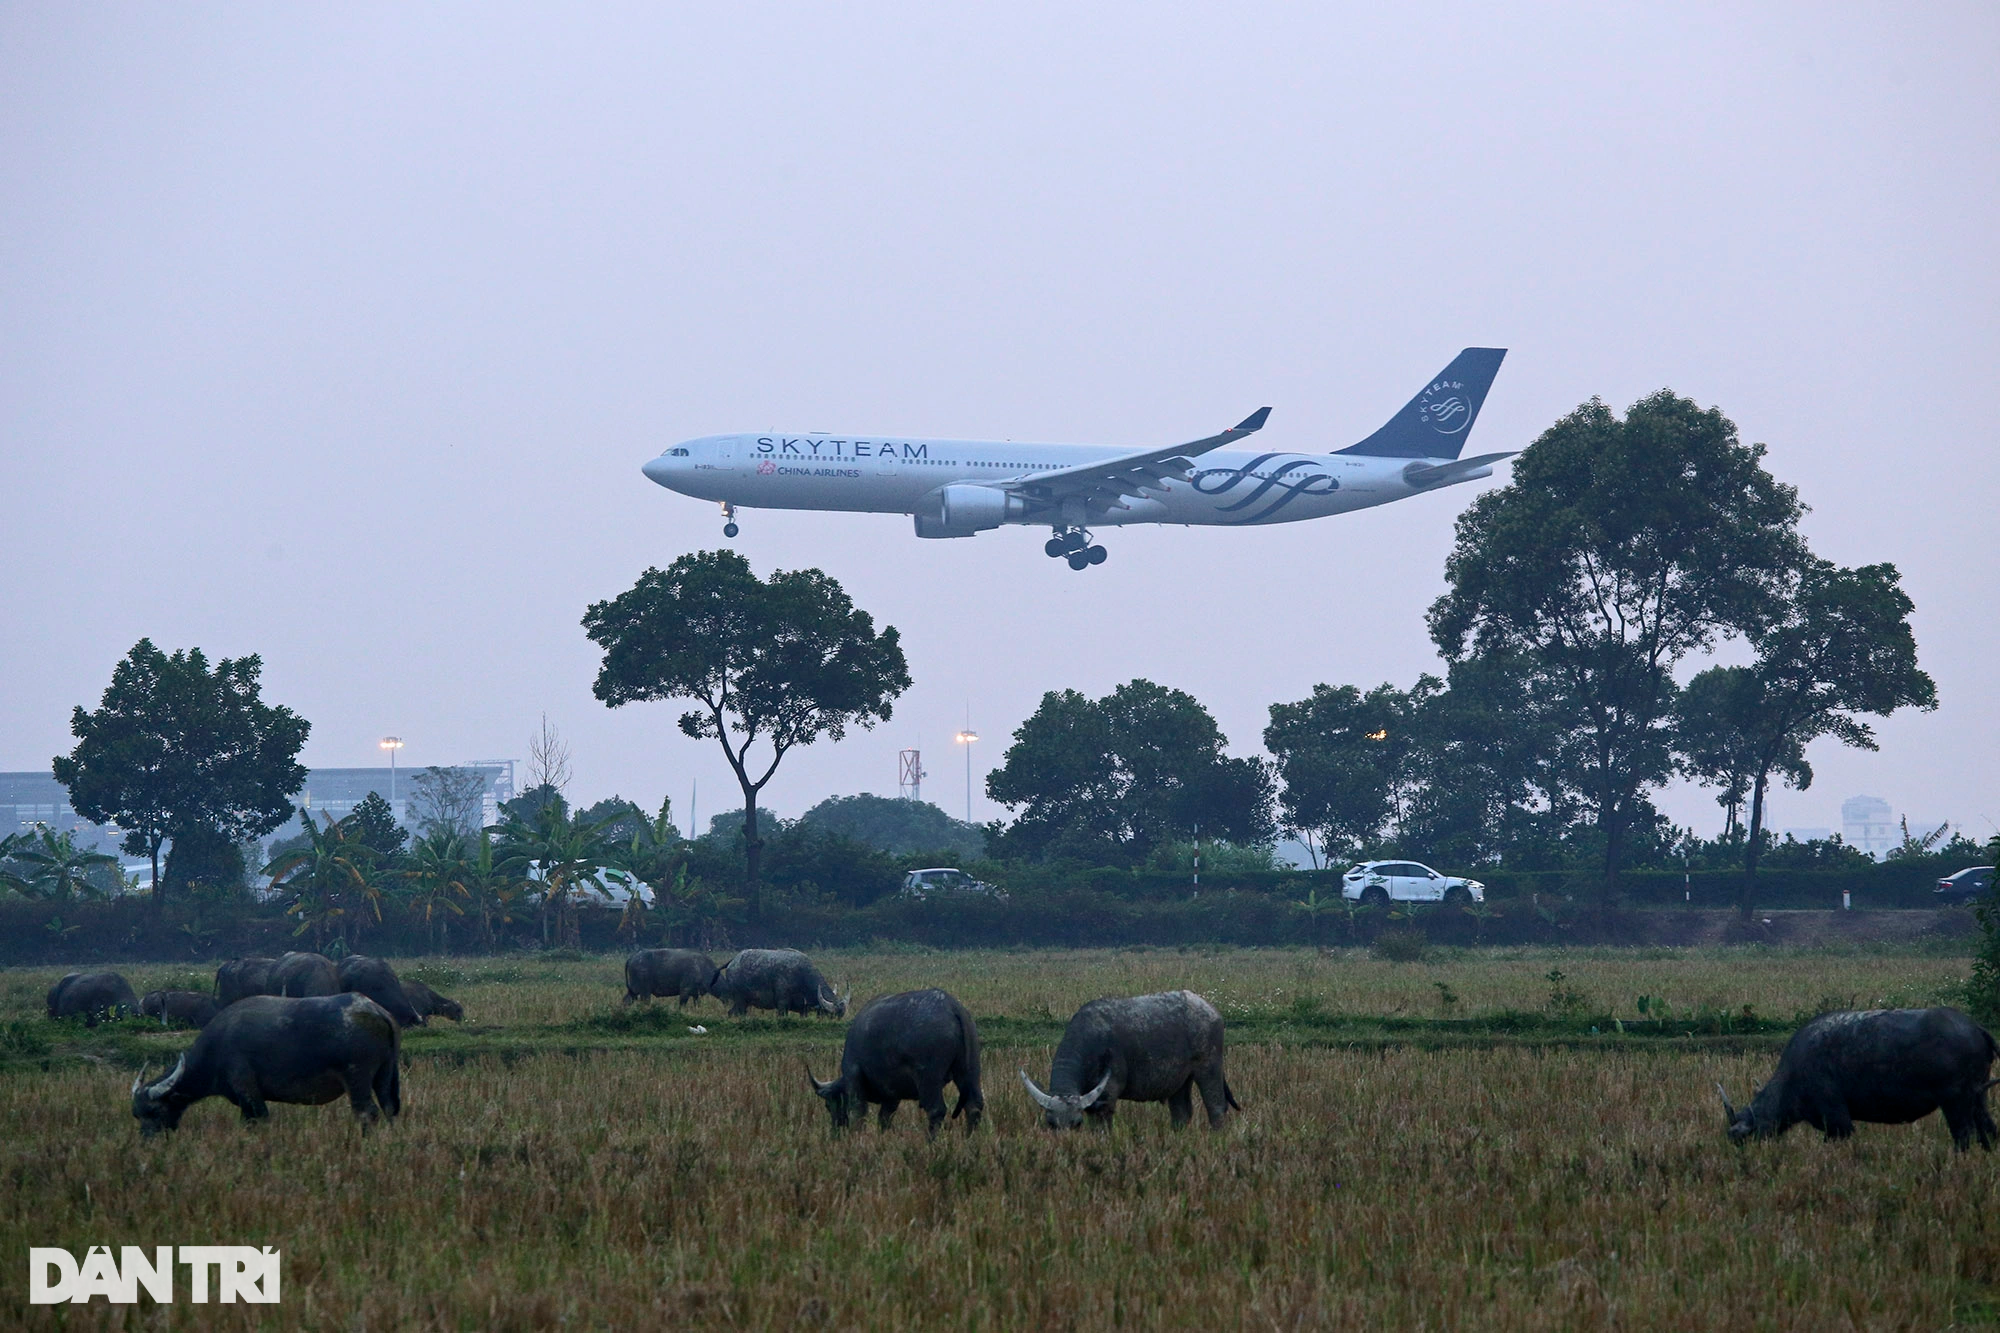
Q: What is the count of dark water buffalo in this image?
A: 12